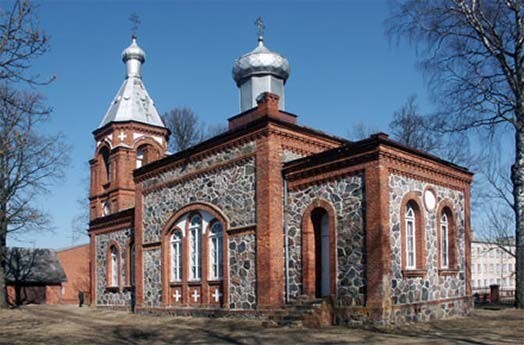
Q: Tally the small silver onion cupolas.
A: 2